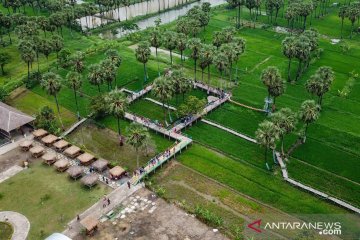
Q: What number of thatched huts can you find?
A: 14